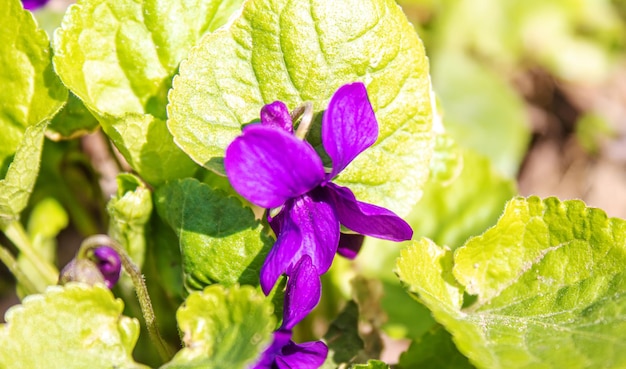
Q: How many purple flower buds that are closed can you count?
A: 1